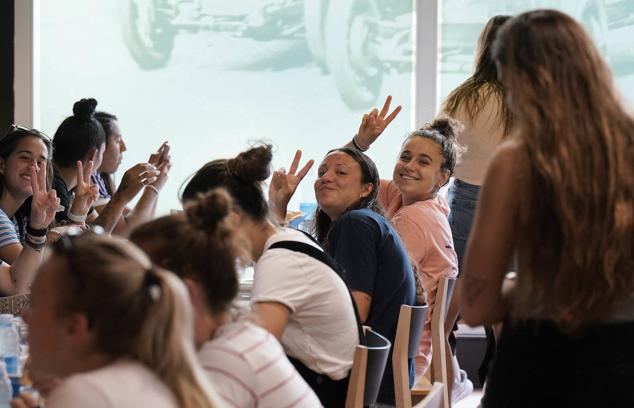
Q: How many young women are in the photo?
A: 10